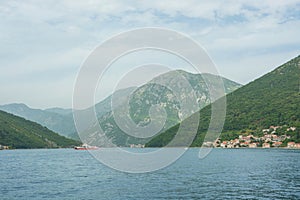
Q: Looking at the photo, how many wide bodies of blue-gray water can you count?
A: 1